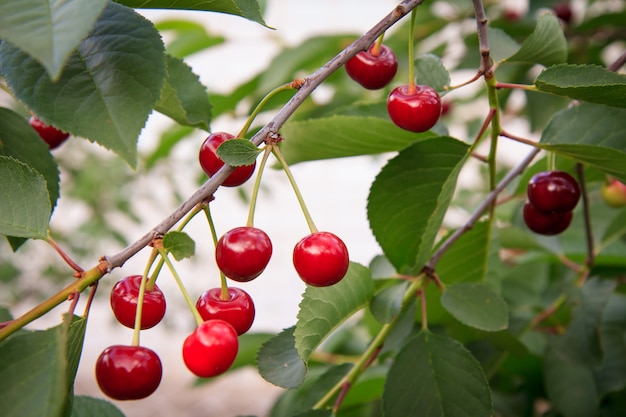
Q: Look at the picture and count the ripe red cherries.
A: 12